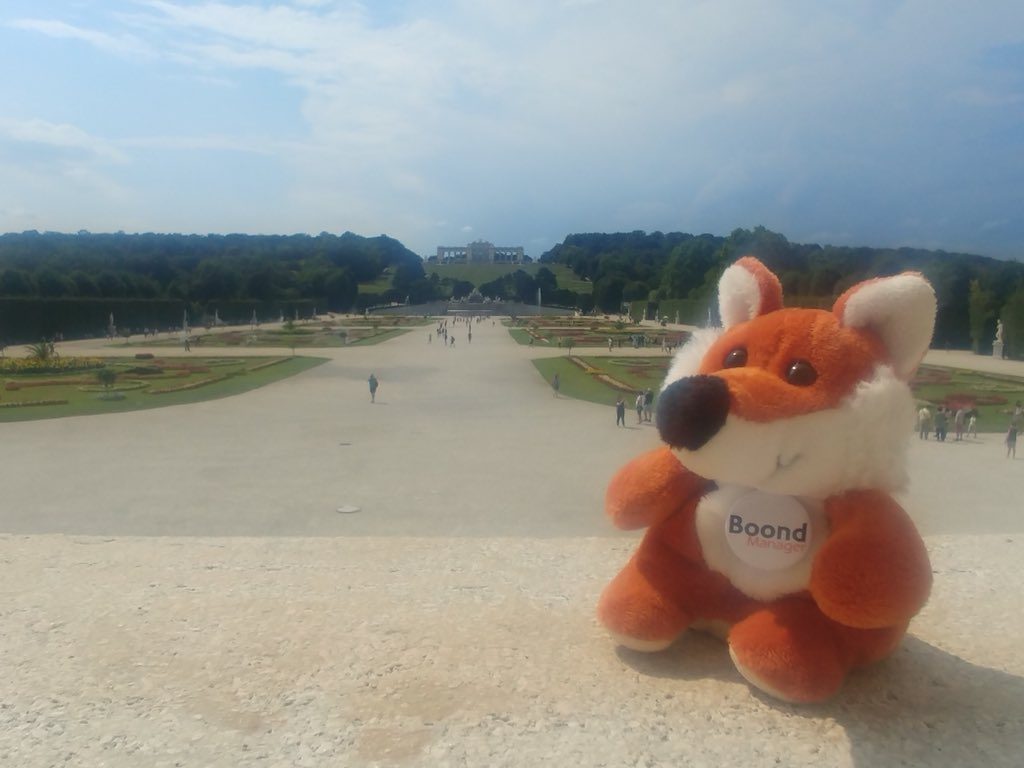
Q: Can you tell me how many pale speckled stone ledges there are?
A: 1